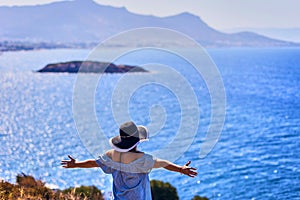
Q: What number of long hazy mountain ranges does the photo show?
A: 1